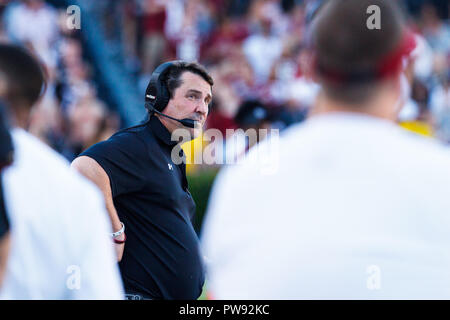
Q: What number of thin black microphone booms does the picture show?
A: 1